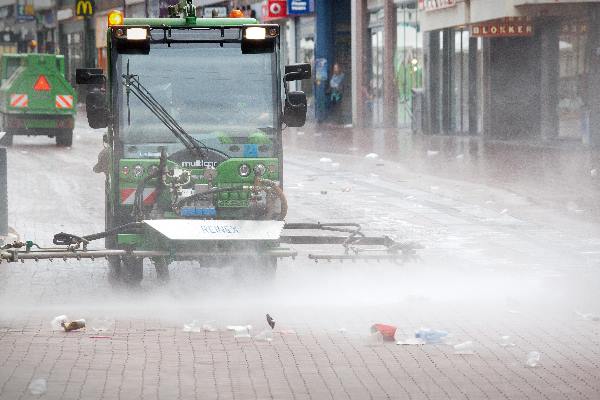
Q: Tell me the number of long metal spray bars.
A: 2